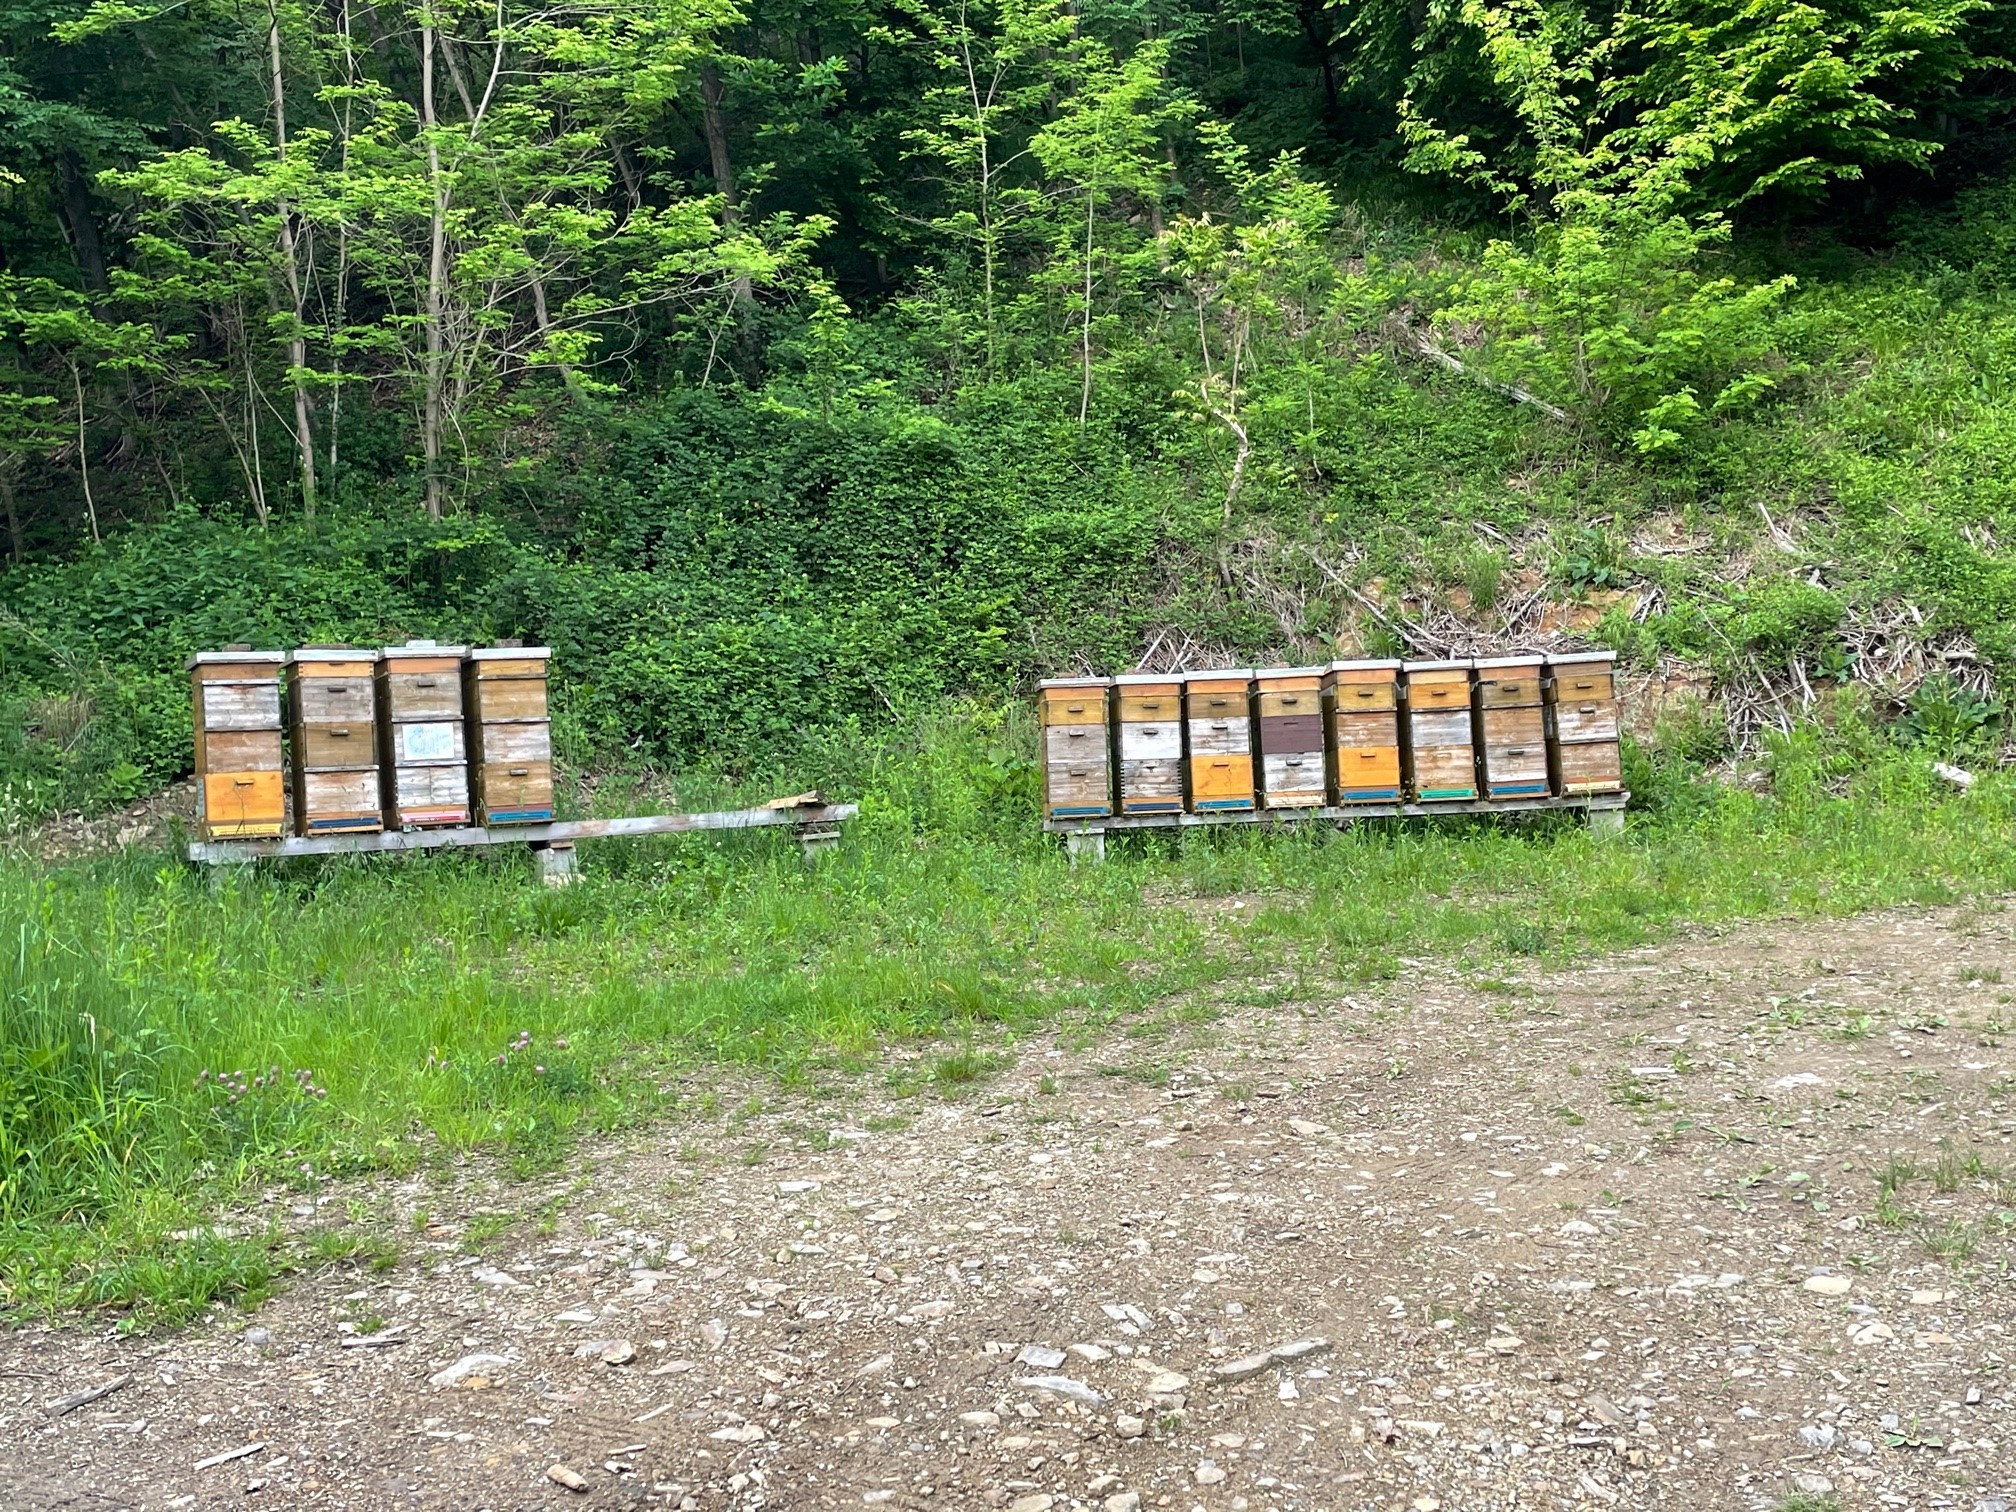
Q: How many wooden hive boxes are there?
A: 12